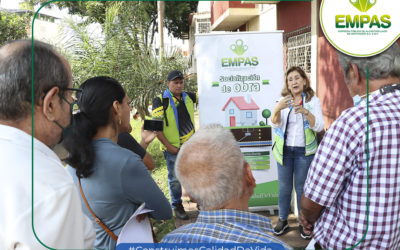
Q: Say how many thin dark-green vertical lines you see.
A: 2